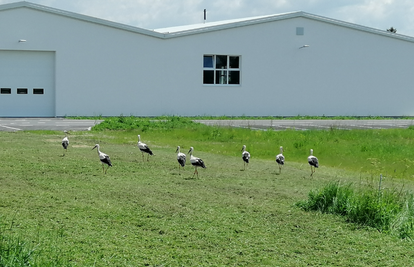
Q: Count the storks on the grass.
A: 8